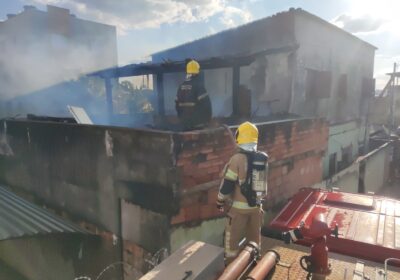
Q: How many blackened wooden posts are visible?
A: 3